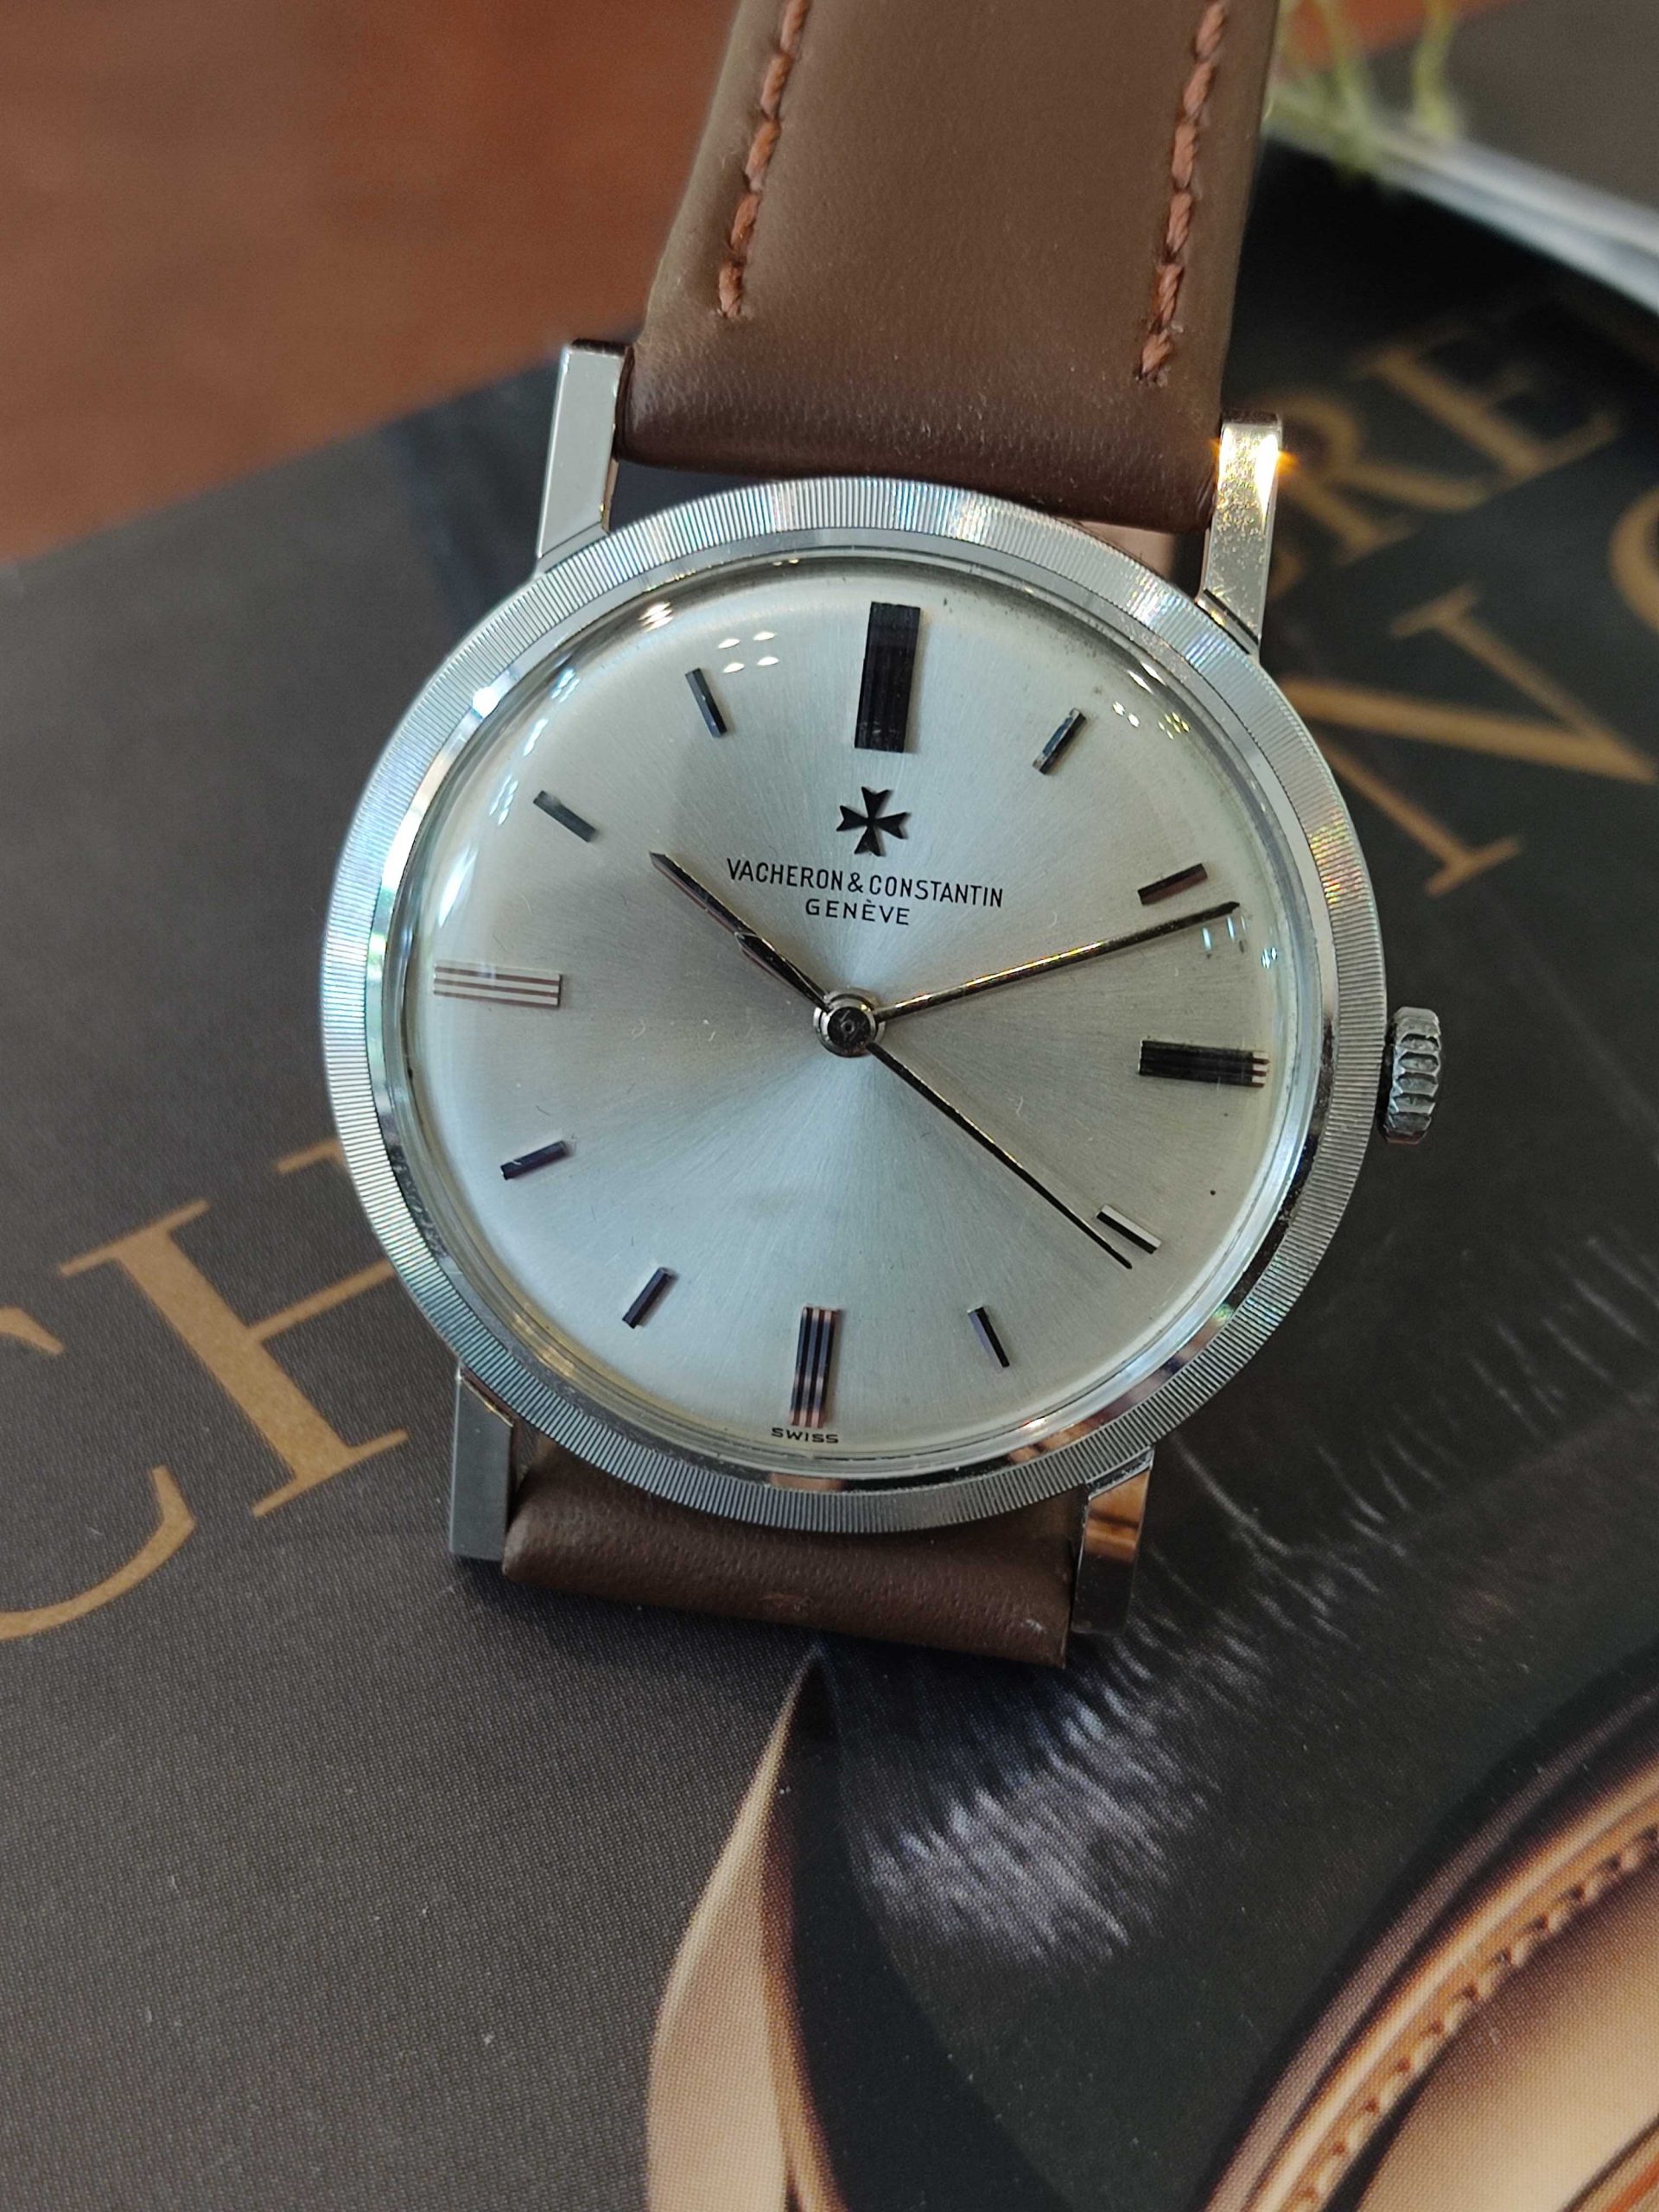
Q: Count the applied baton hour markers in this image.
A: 12